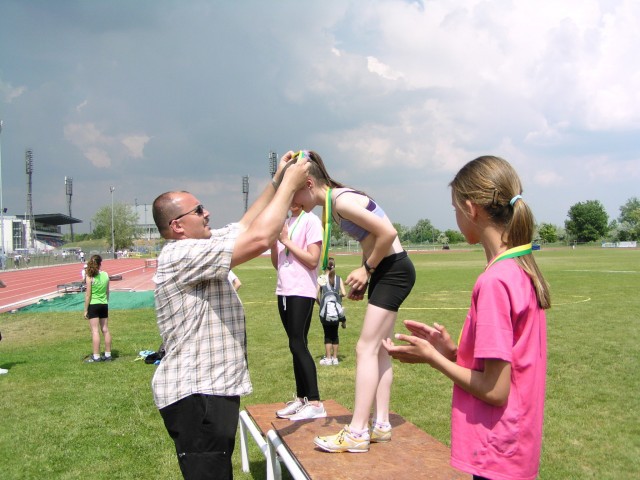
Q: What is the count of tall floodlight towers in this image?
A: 4